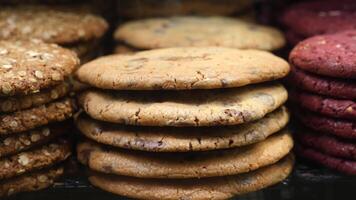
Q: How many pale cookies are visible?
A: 6